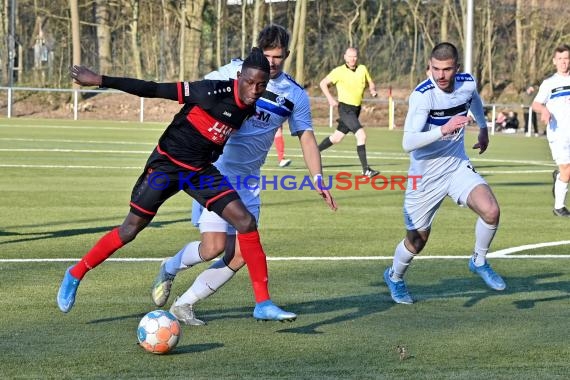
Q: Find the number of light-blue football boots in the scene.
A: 4